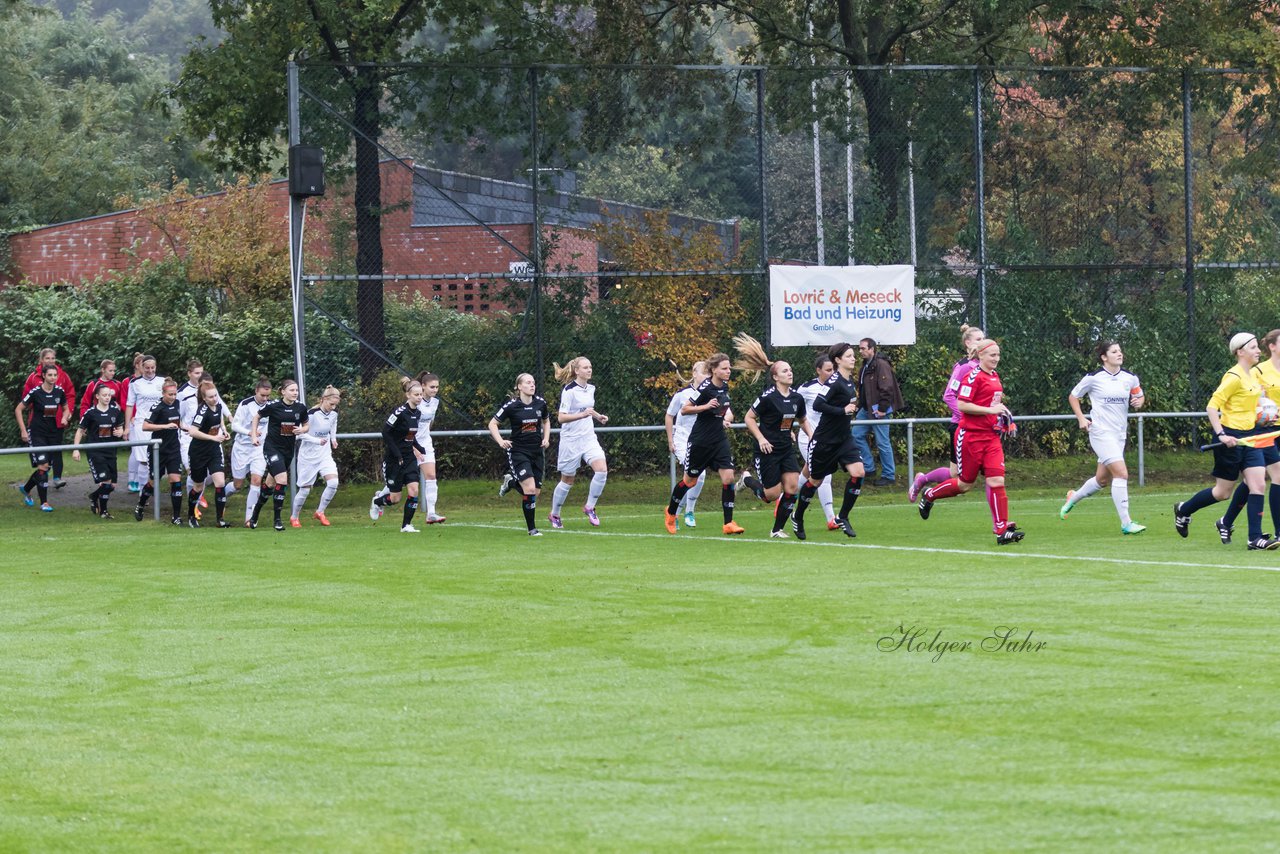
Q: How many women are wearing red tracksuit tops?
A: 3